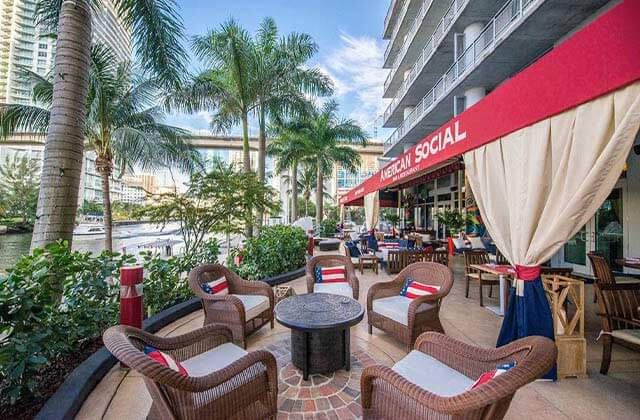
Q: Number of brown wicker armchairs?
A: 5